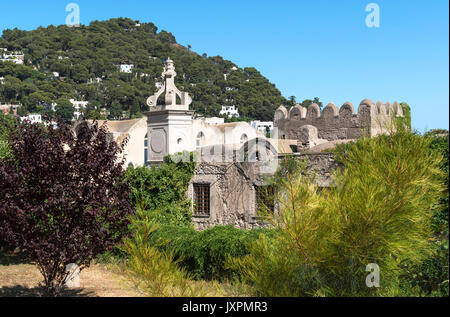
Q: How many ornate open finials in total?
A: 1